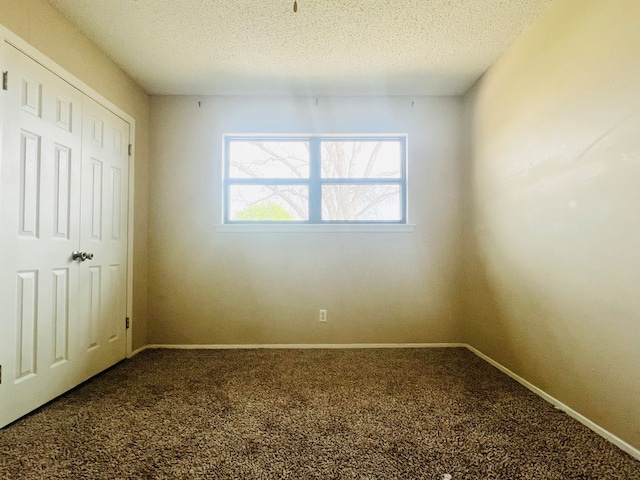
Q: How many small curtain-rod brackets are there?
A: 3